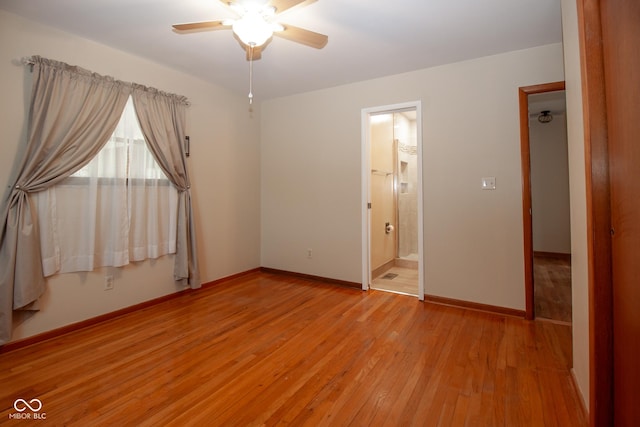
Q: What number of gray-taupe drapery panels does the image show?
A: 2